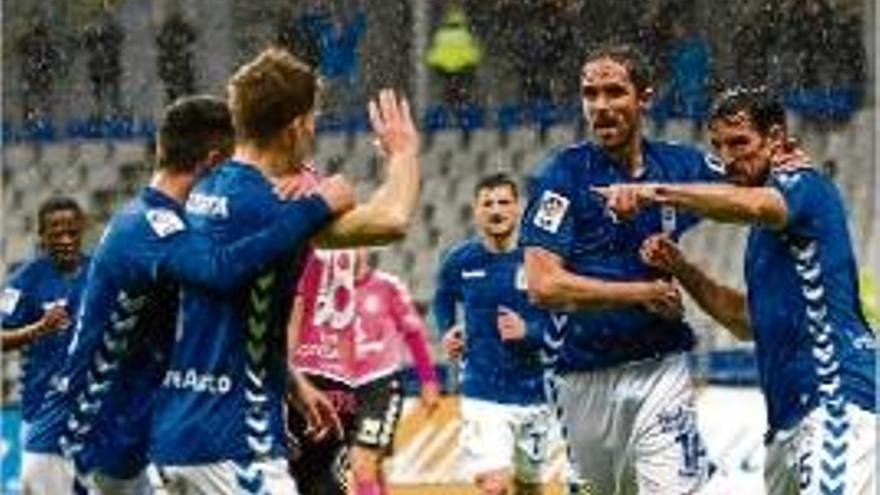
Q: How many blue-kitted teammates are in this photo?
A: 6